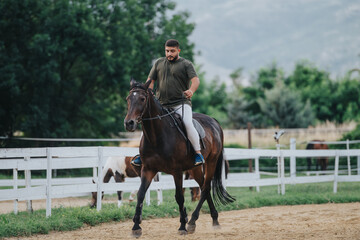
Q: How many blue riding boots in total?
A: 2